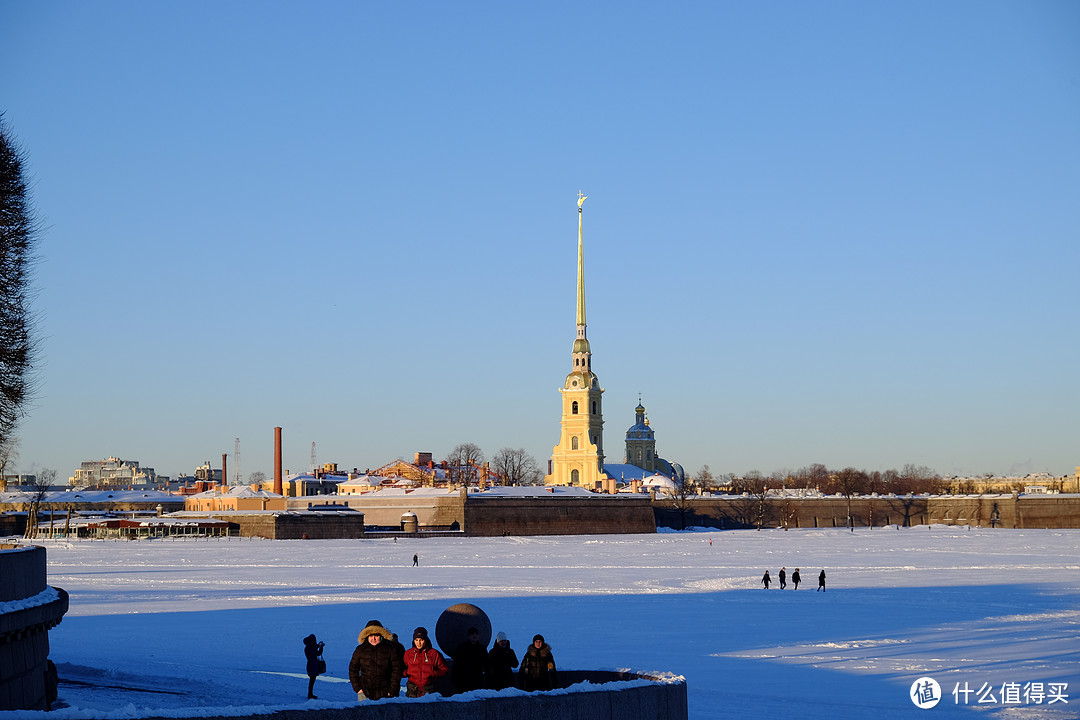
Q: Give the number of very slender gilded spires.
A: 1